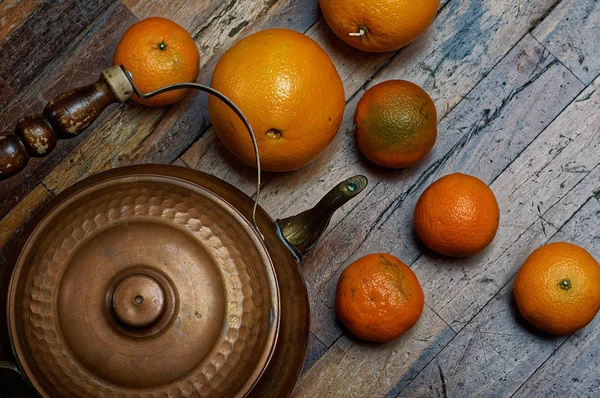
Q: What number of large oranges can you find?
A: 2